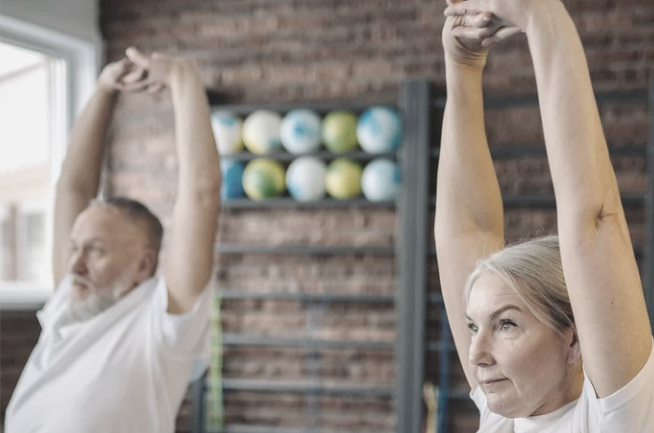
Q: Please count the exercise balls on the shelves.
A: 10